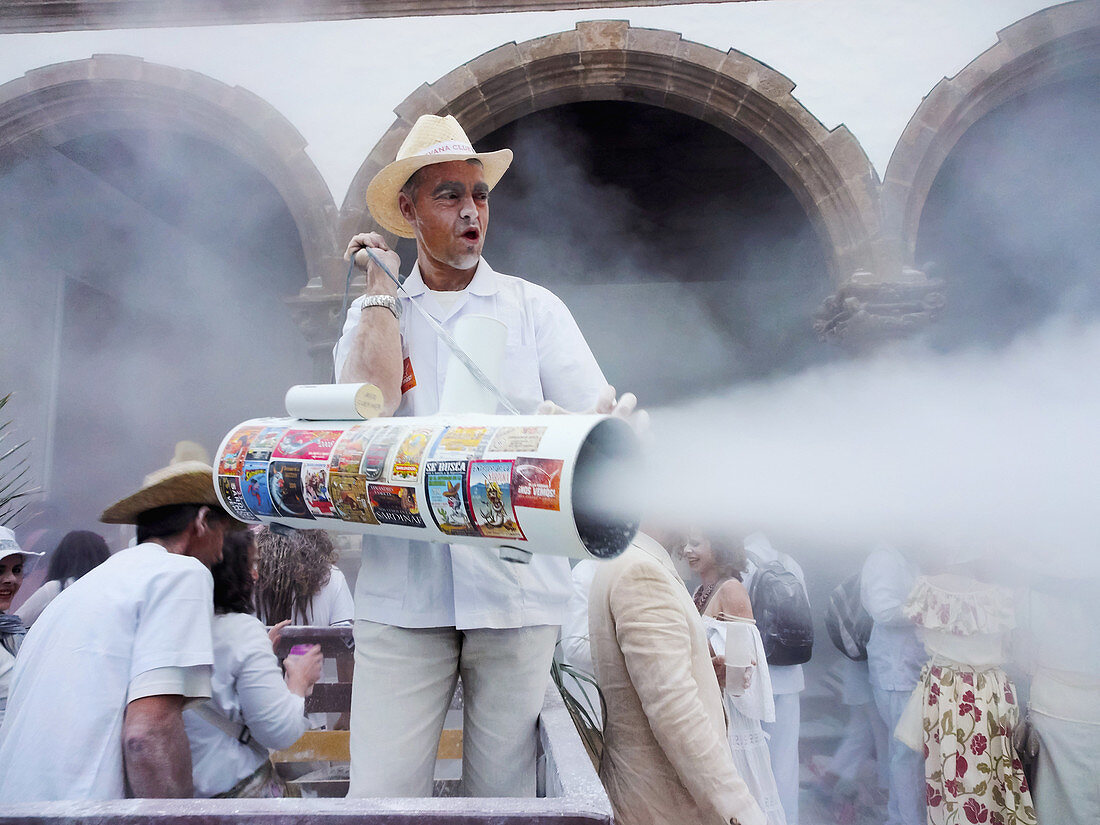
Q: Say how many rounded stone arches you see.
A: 3